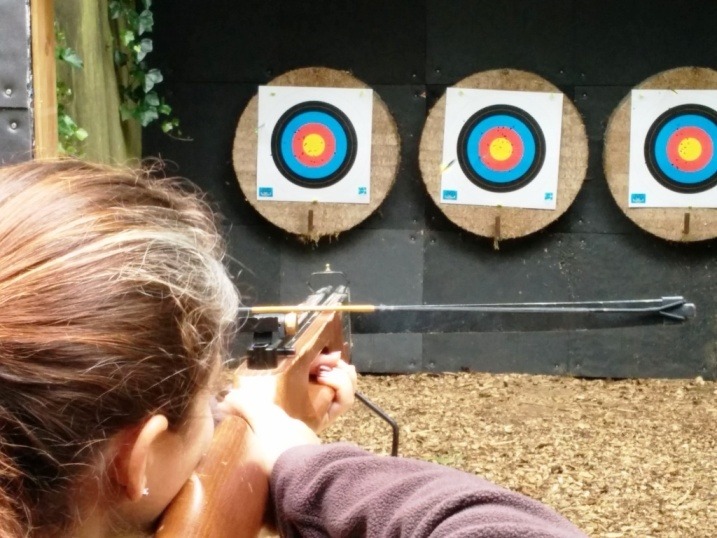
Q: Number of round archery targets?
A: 3